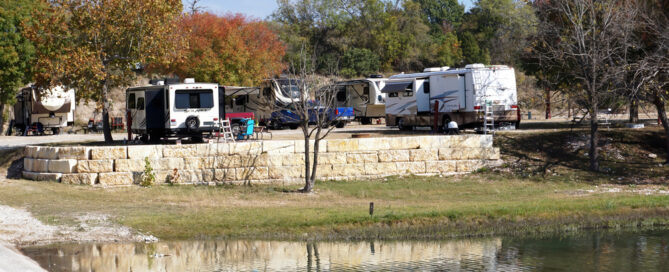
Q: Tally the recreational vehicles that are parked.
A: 5